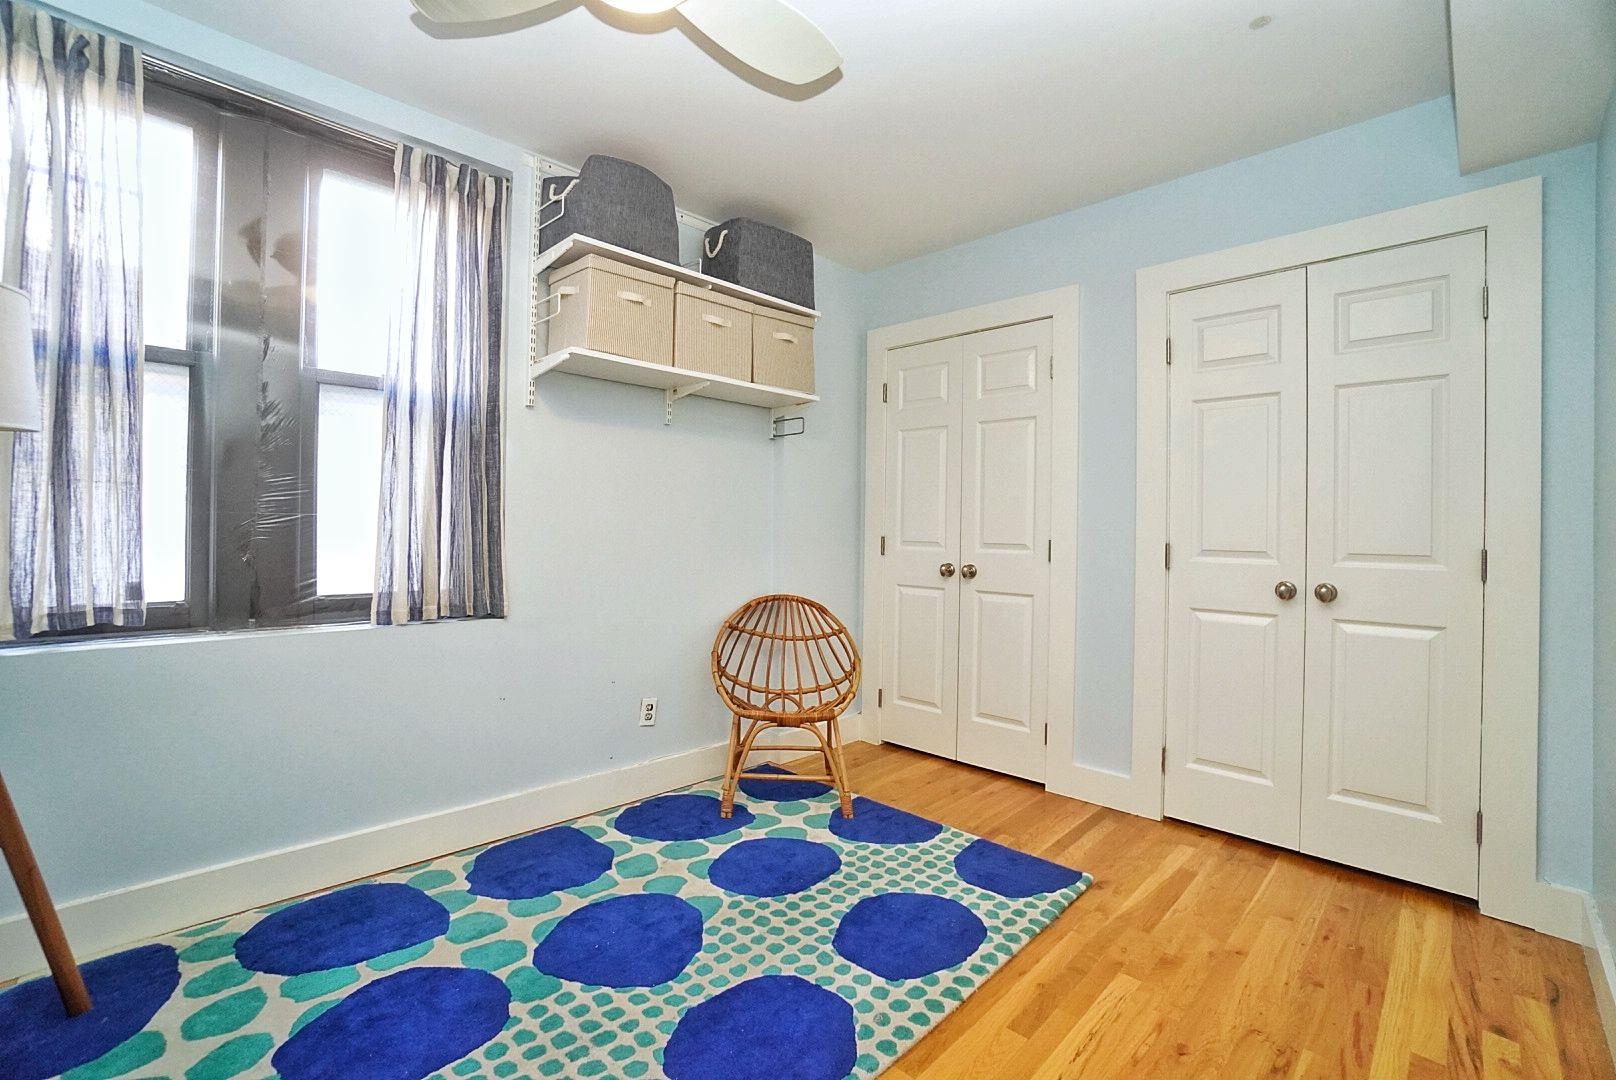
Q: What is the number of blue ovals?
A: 12